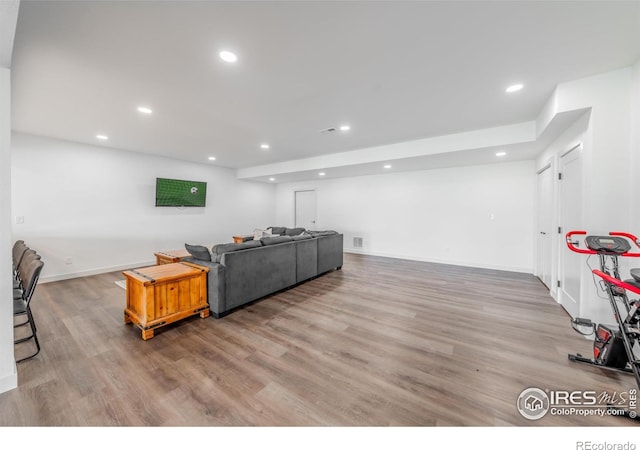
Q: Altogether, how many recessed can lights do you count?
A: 11